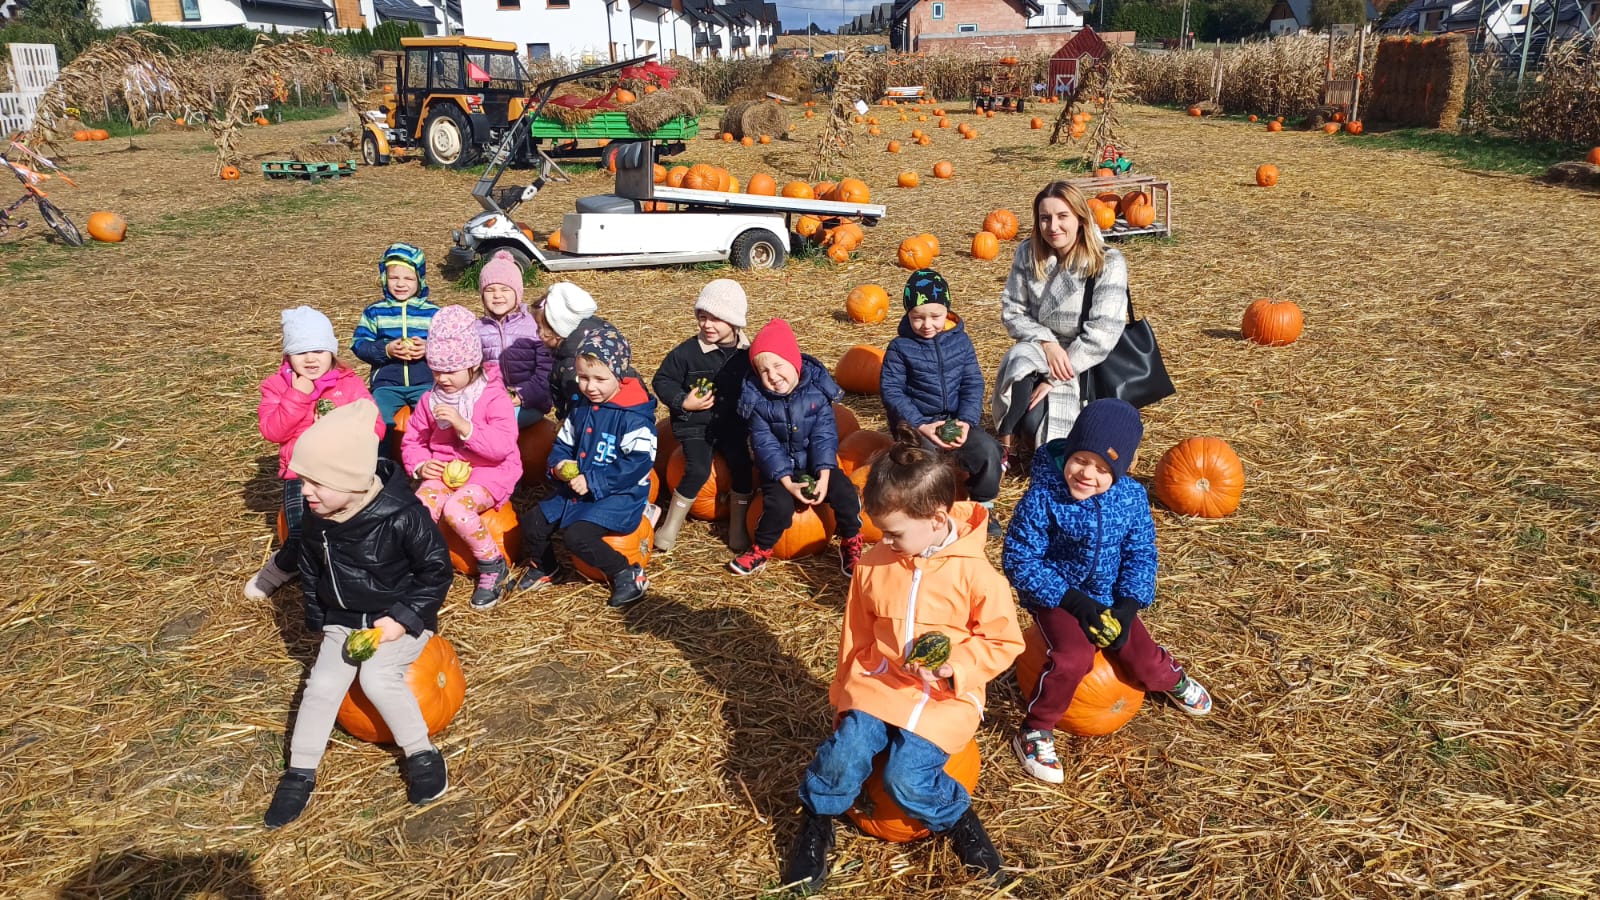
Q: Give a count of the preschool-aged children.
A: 12